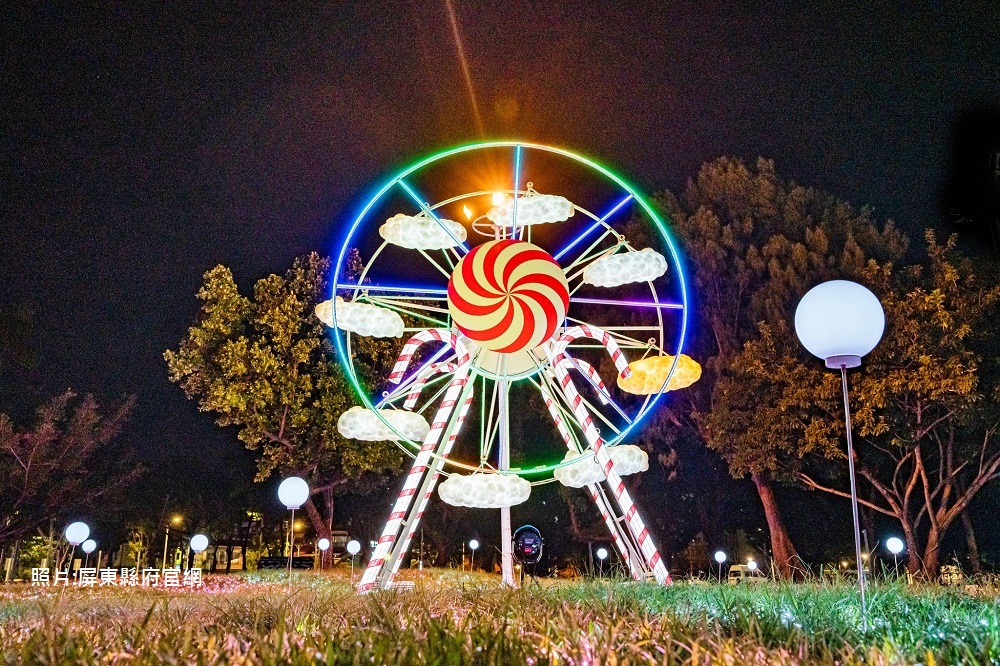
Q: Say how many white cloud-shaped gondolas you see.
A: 7